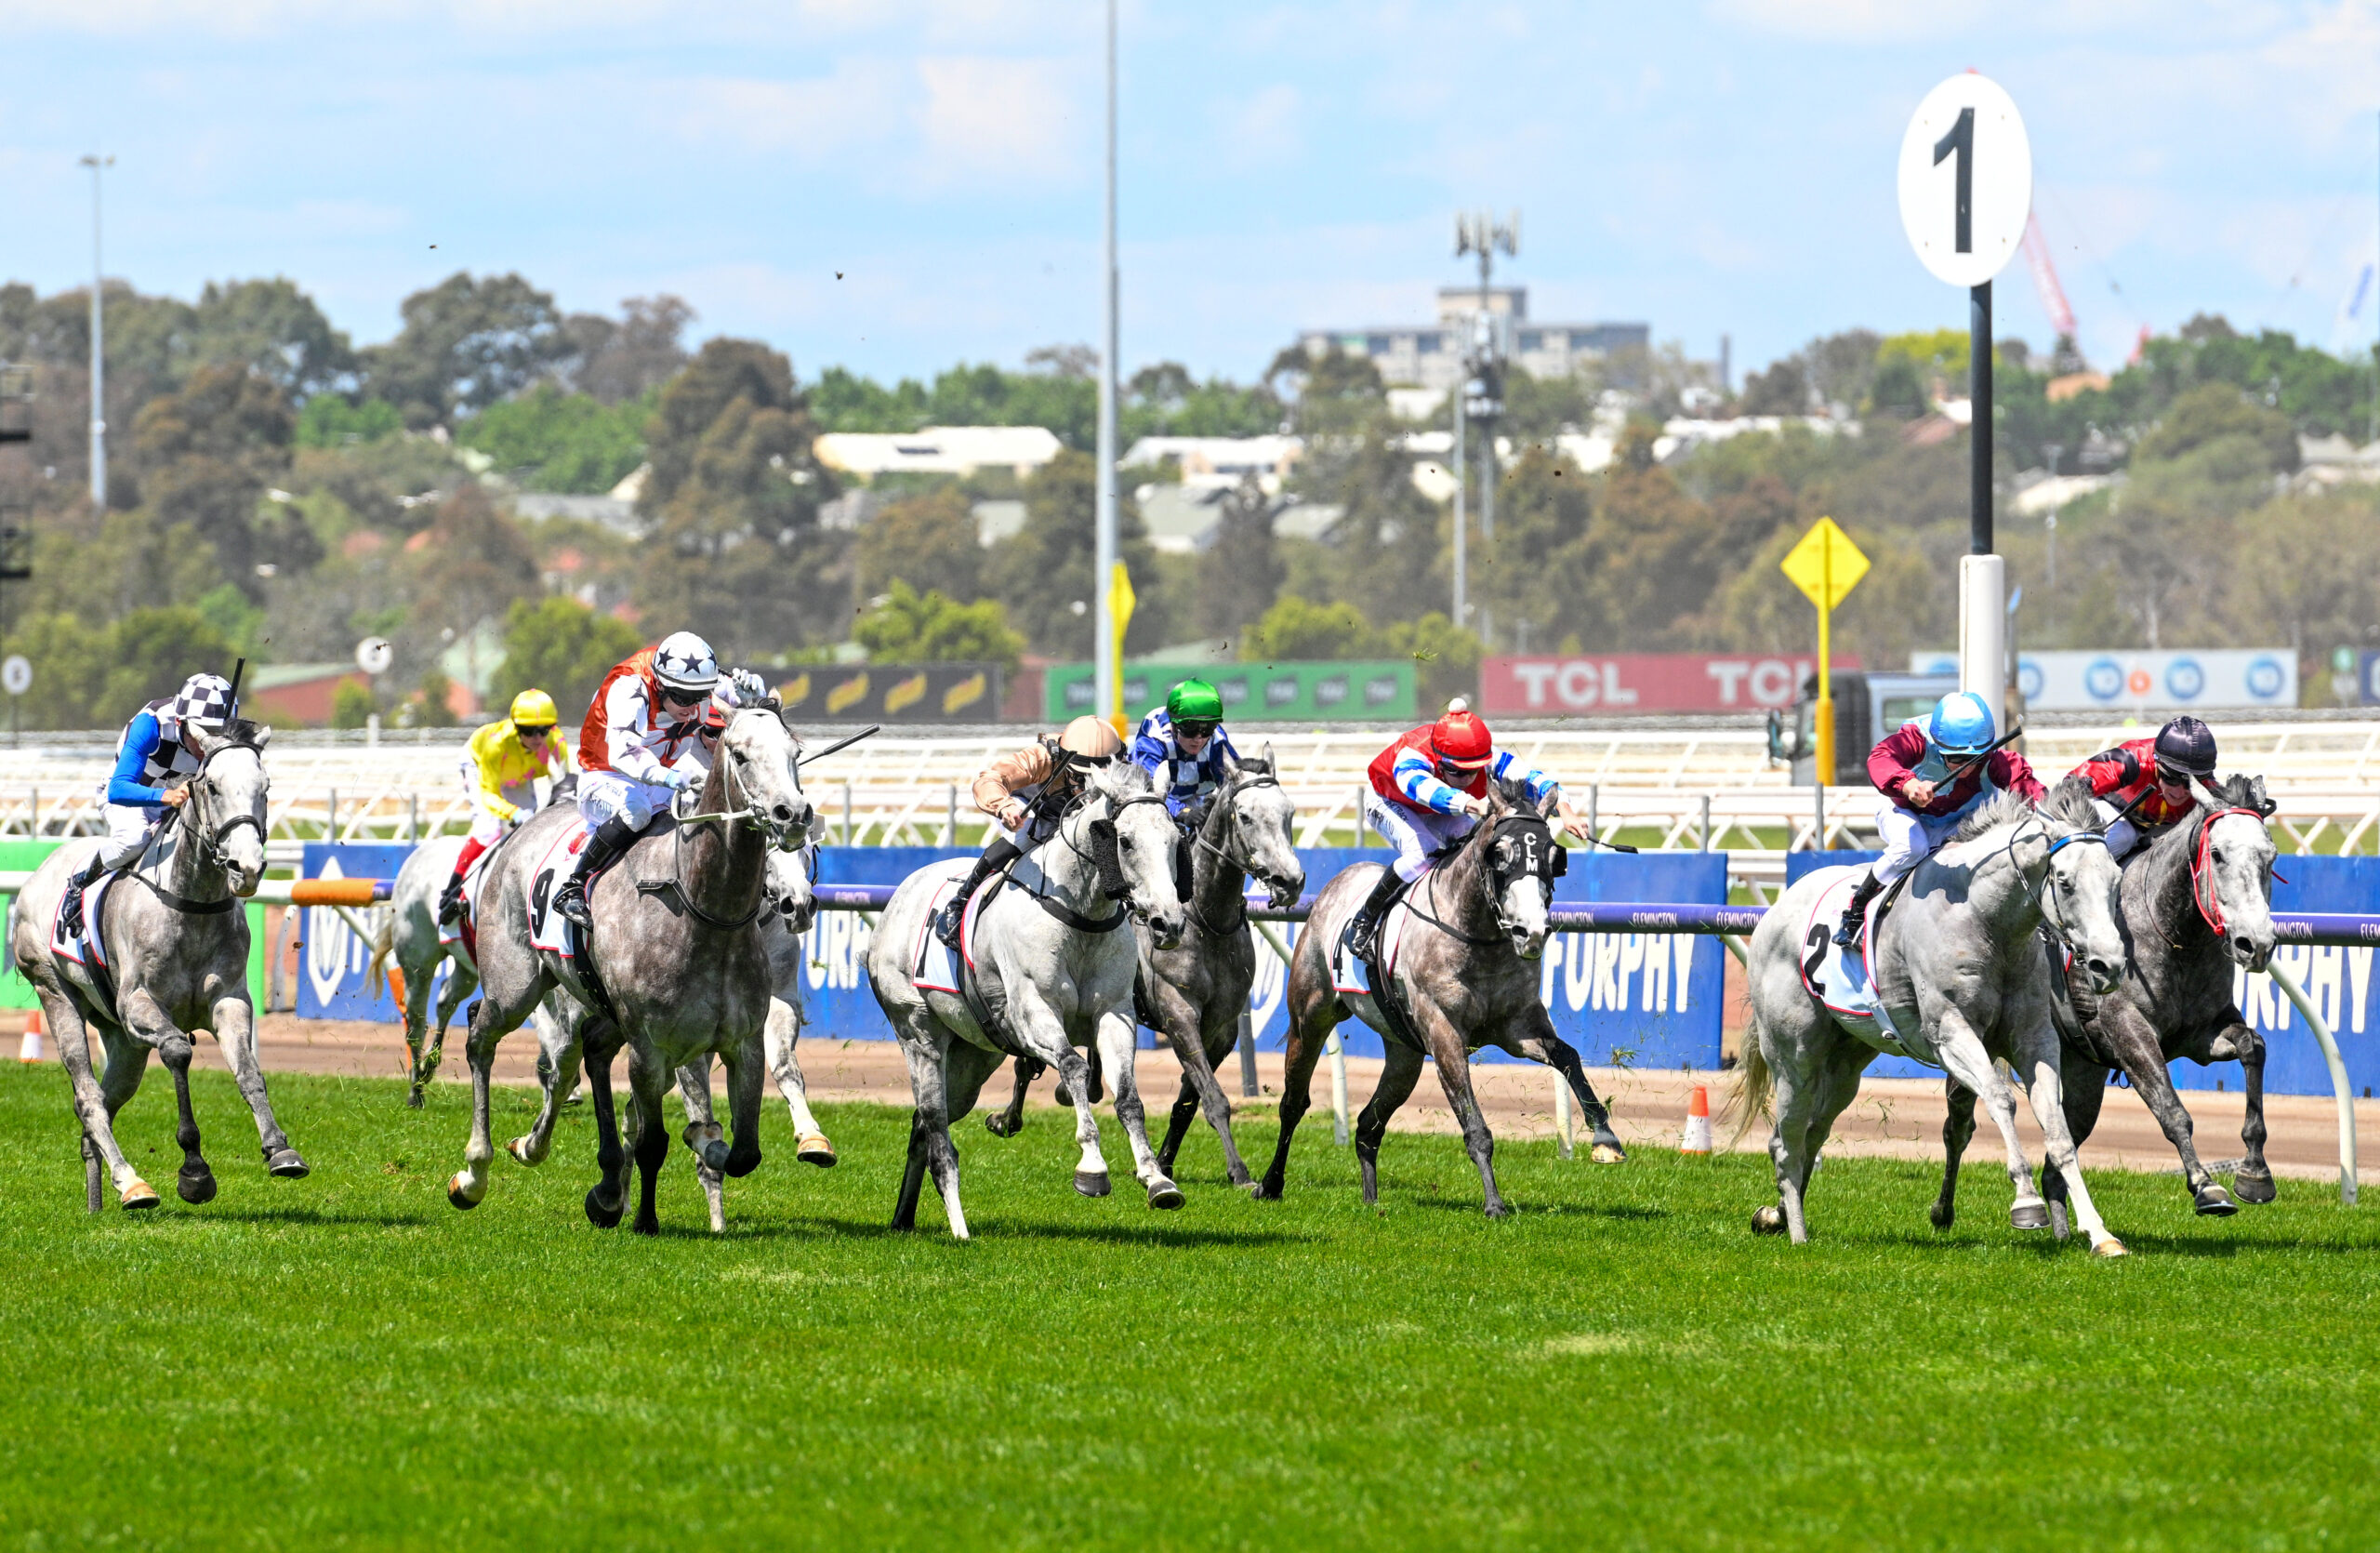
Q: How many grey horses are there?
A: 9